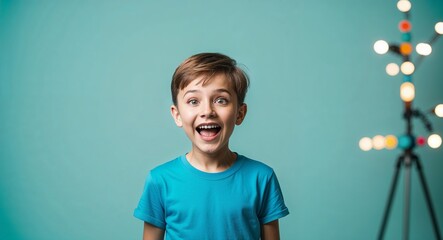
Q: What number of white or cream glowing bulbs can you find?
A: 11